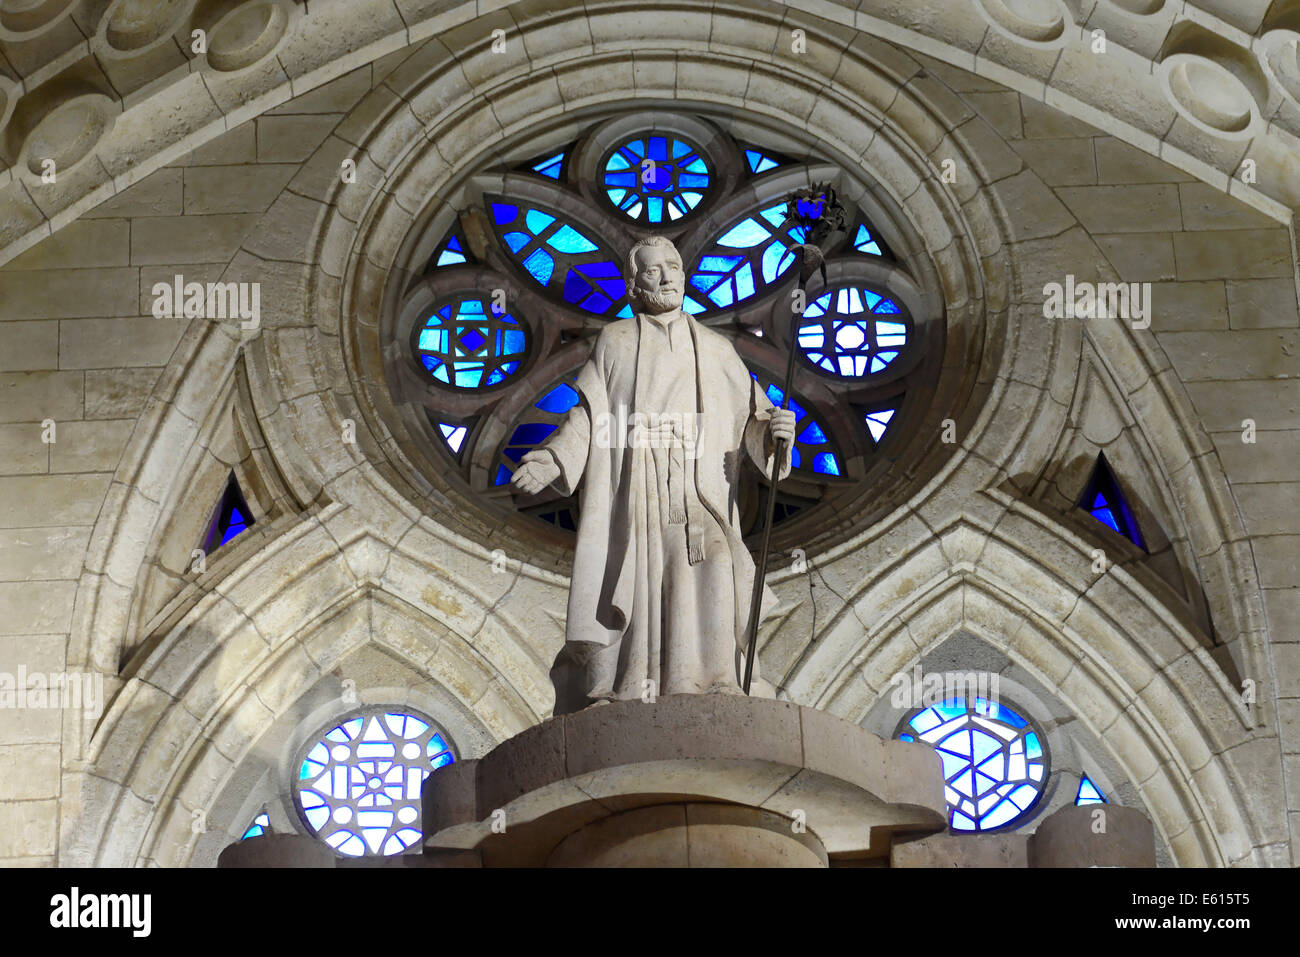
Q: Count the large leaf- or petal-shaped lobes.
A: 4